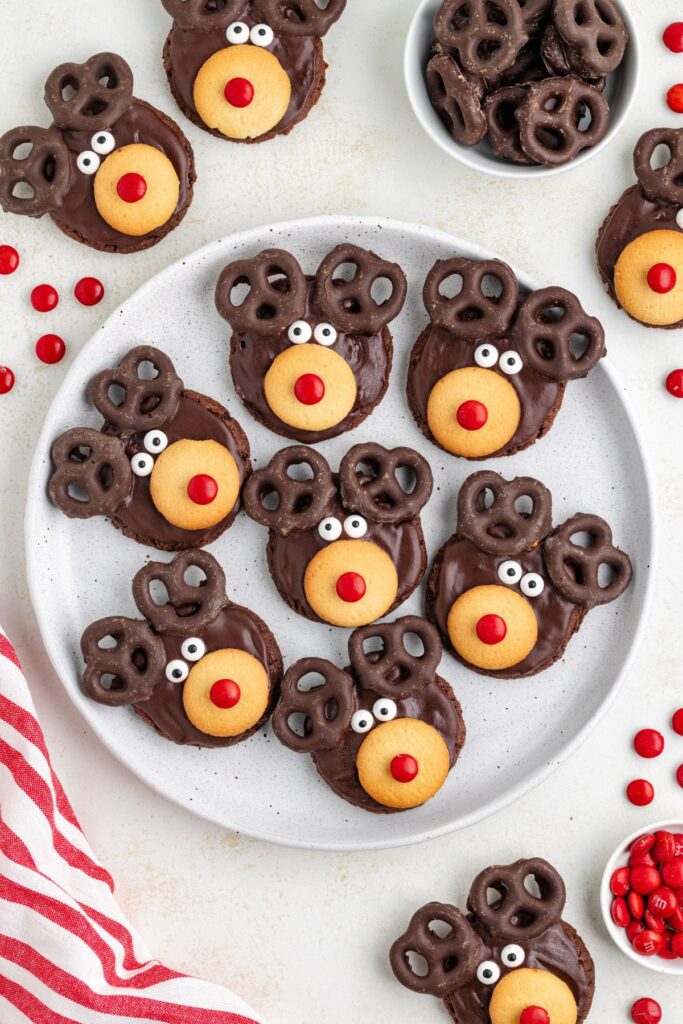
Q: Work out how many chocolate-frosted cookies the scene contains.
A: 11